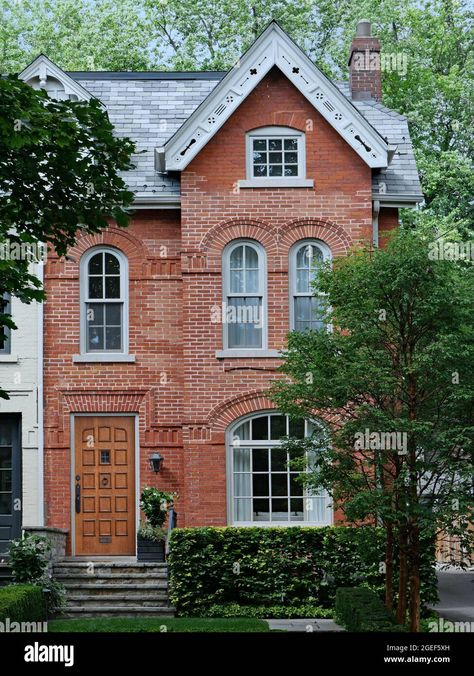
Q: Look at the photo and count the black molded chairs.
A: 0